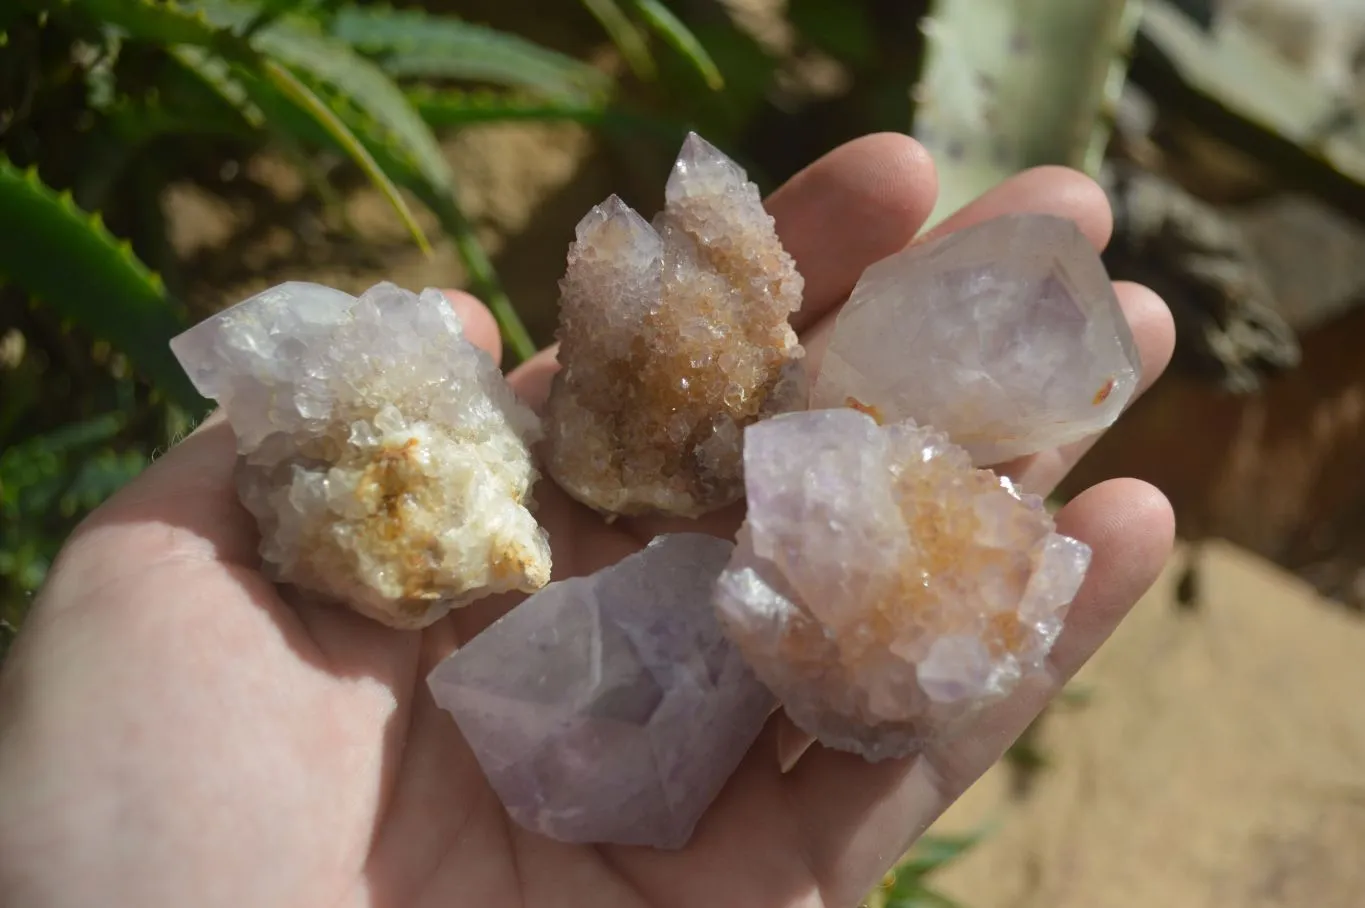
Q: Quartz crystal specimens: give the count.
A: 5